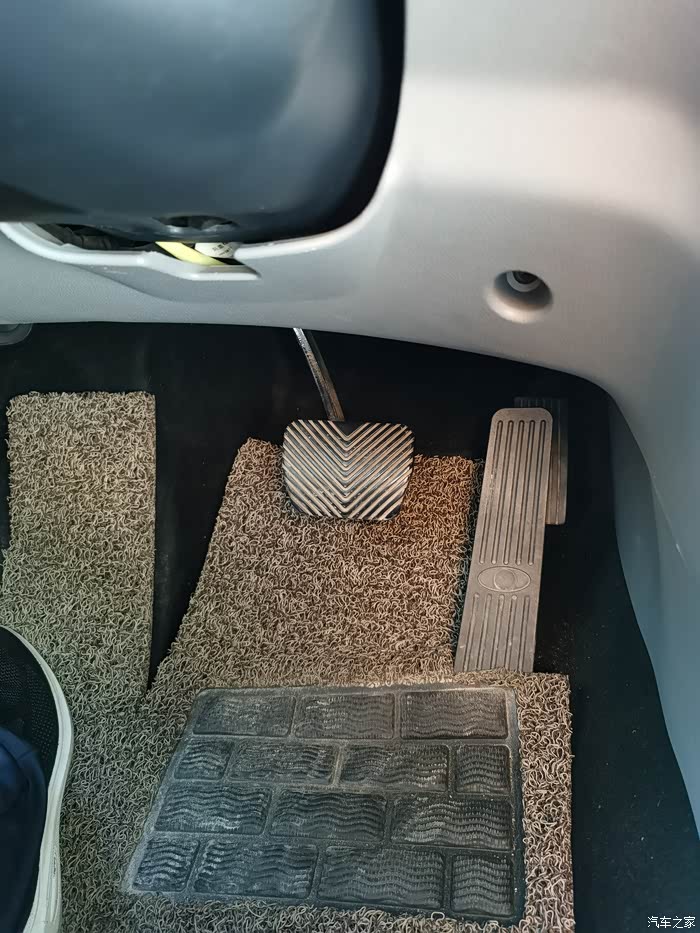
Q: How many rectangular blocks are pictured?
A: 14